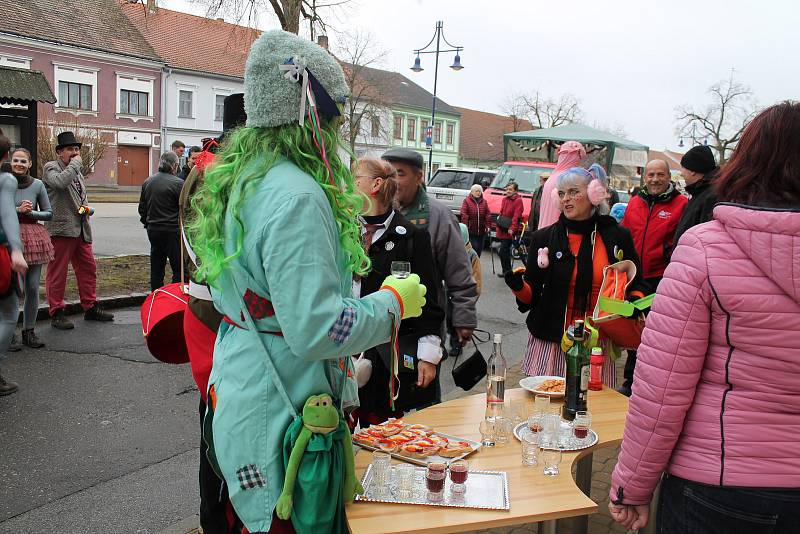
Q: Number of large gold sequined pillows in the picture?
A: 0